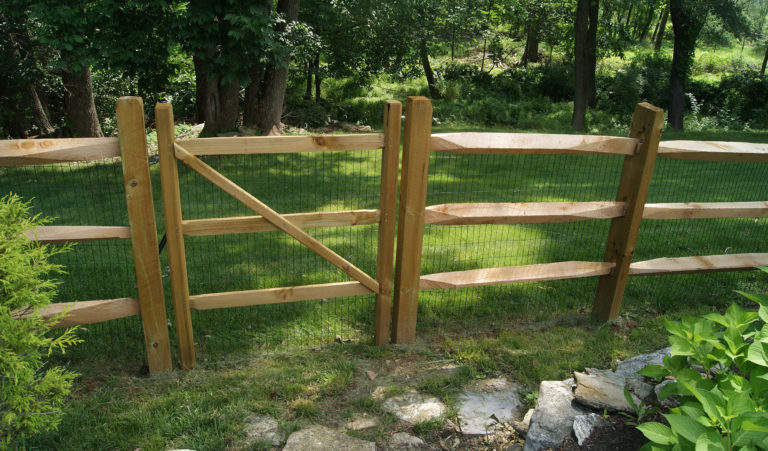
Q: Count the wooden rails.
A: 12